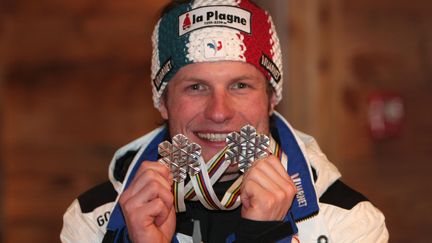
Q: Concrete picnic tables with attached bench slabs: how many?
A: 0